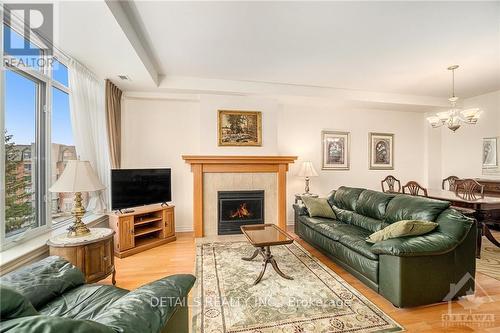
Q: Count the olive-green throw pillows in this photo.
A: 2